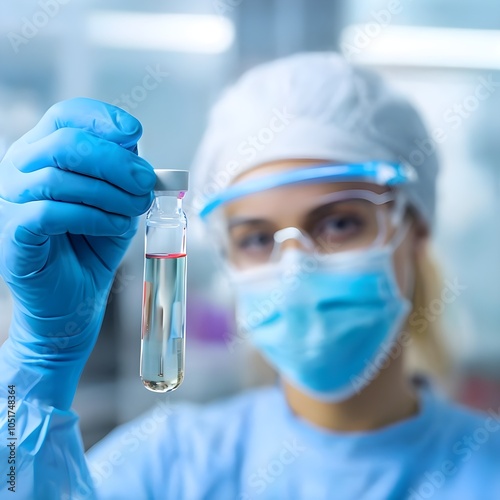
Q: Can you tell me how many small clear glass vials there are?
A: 1